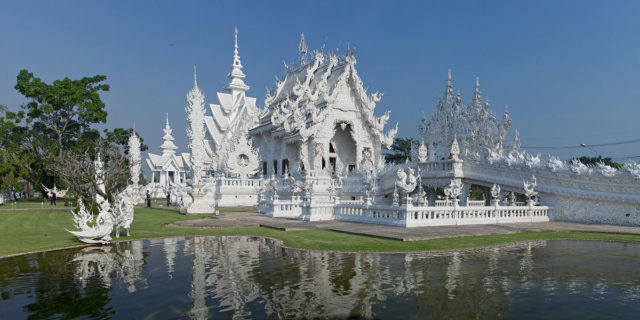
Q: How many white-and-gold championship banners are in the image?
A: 0